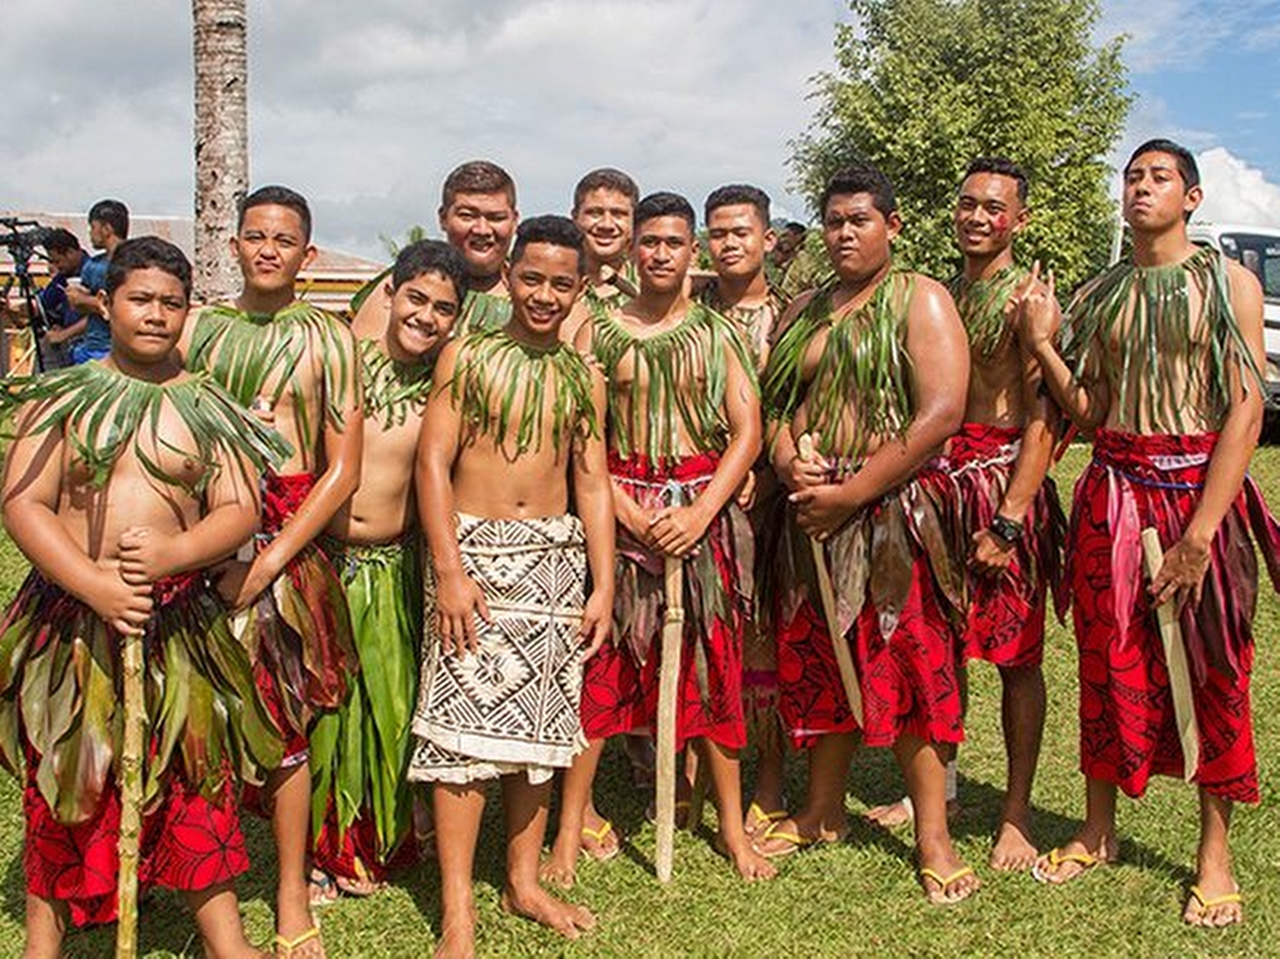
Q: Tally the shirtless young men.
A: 11